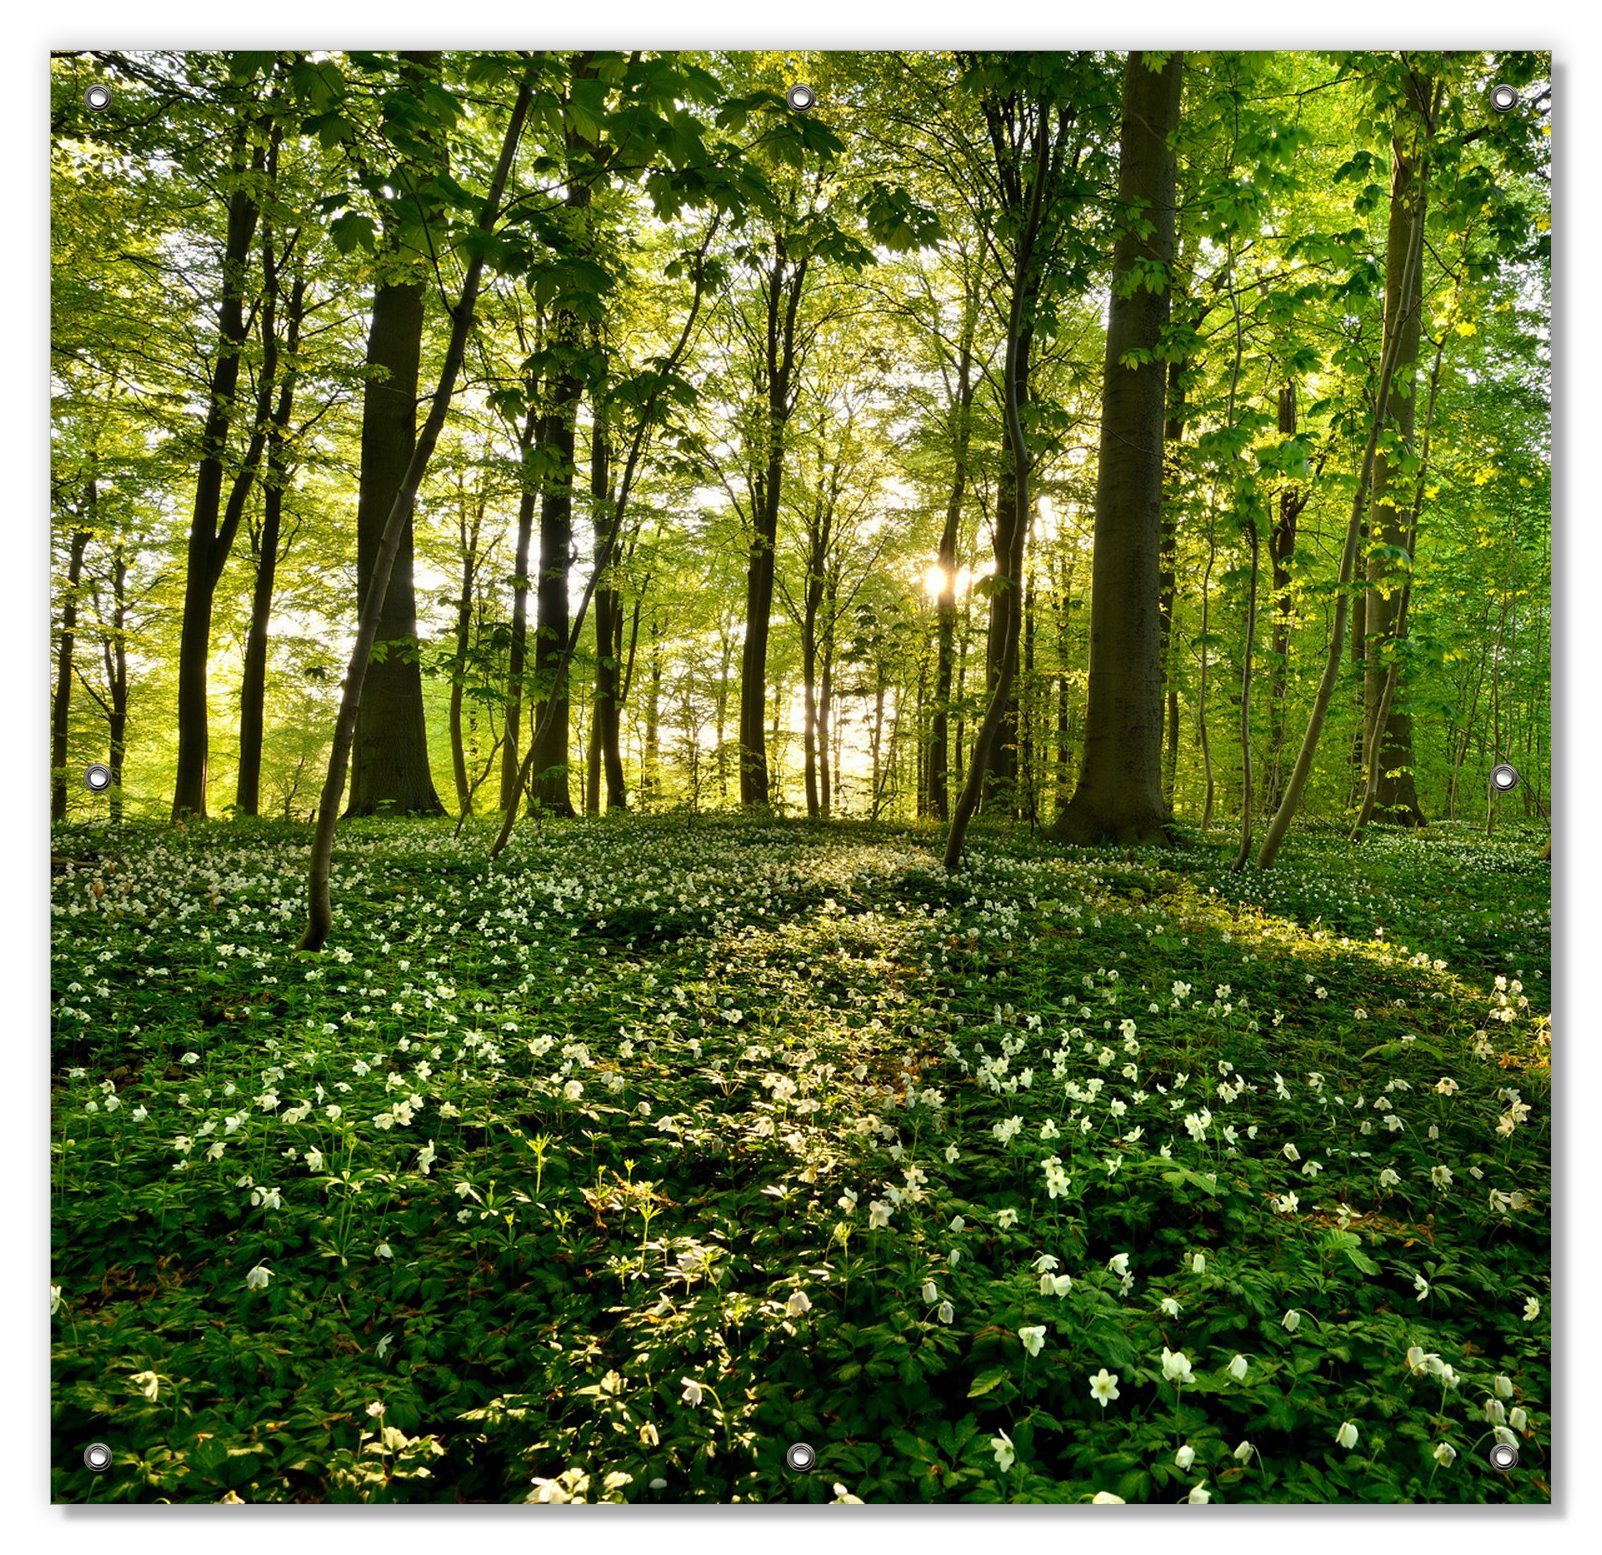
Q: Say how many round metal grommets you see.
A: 8